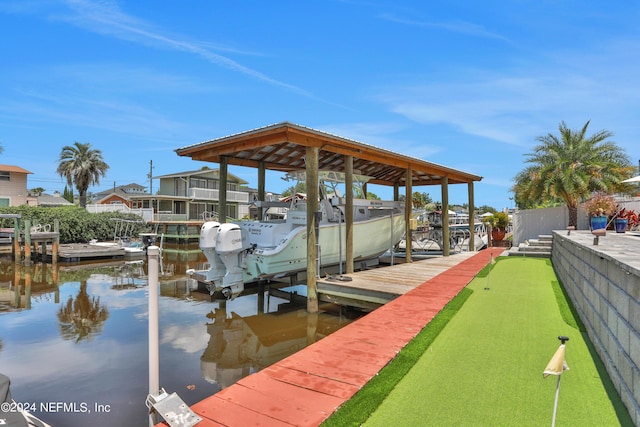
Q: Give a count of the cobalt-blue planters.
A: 2